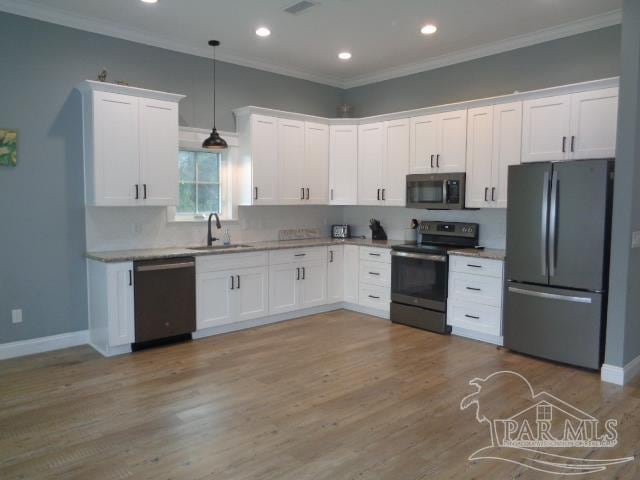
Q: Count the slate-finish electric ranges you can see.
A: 1